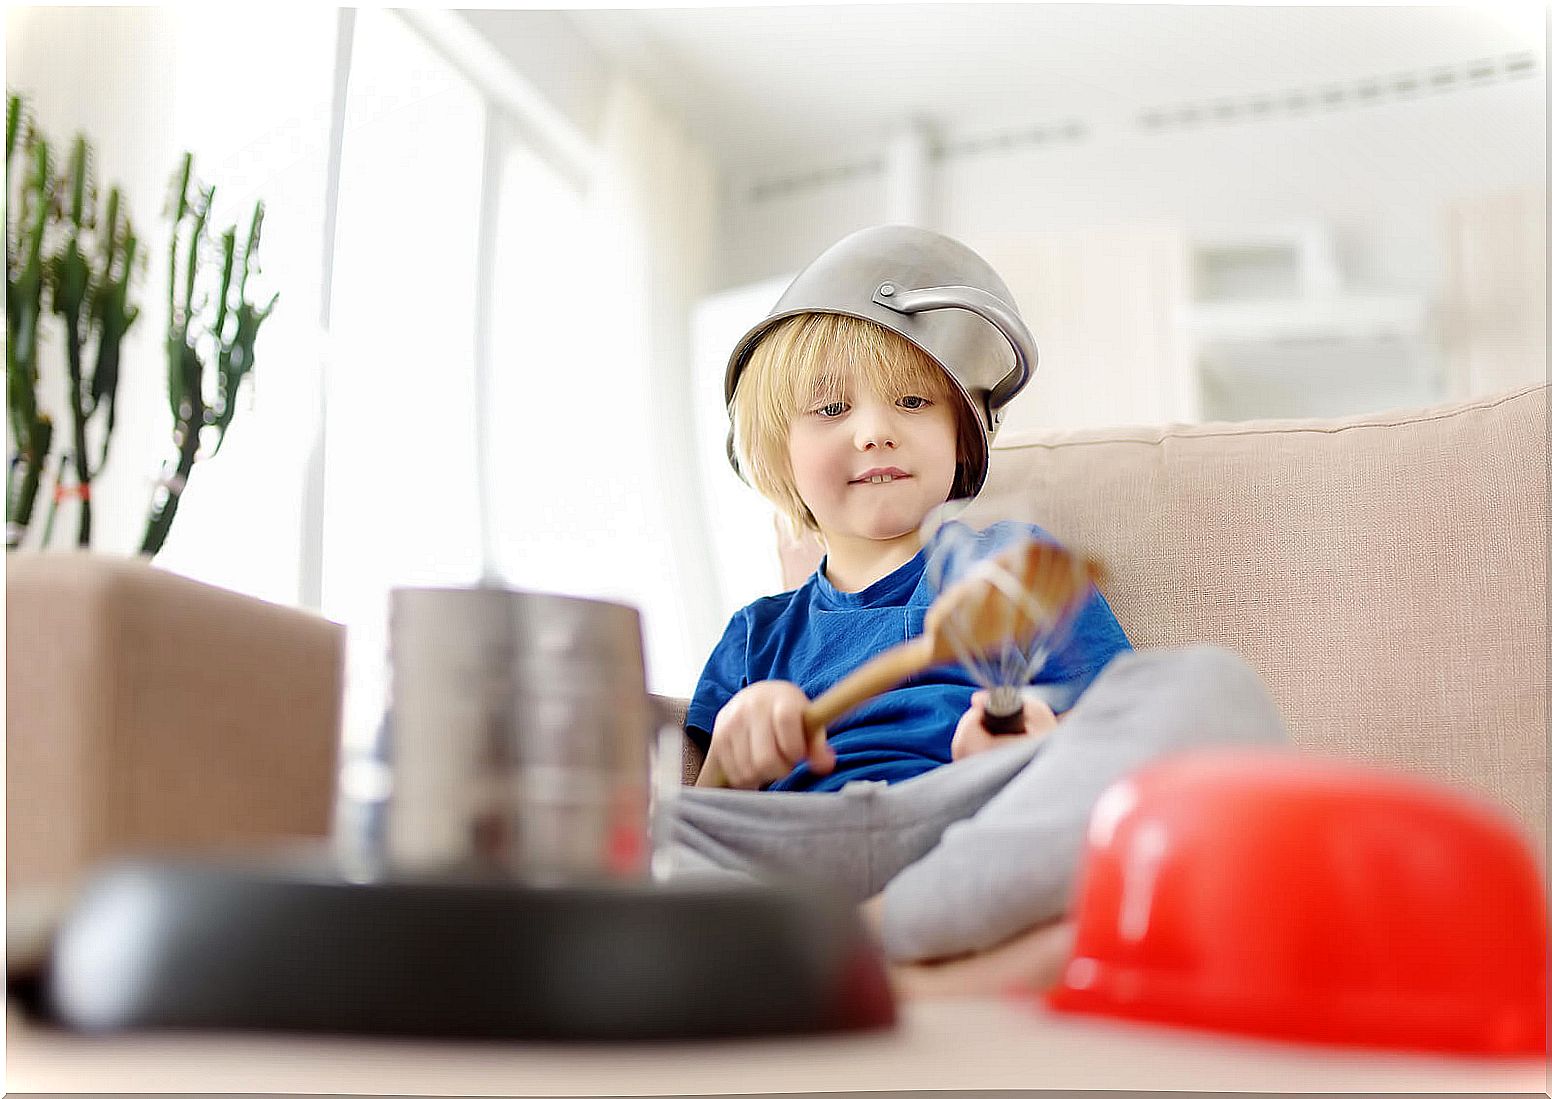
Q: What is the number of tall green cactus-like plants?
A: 3